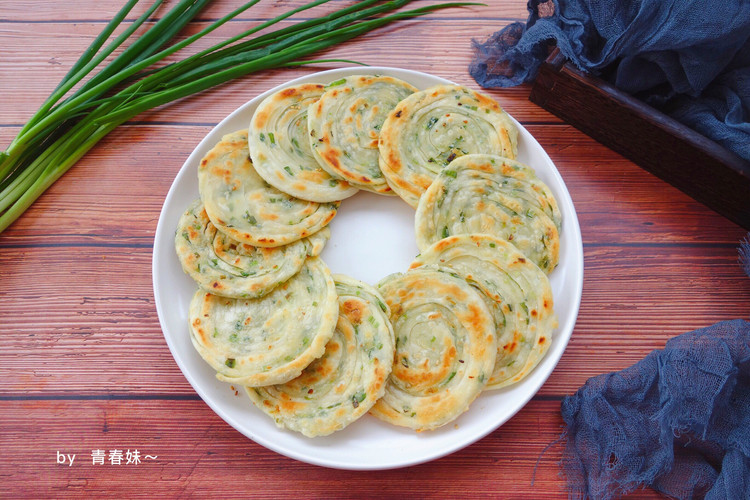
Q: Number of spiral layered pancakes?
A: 10